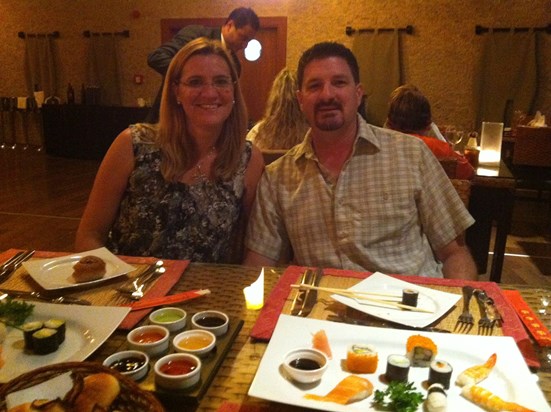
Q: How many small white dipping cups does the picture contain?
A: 7